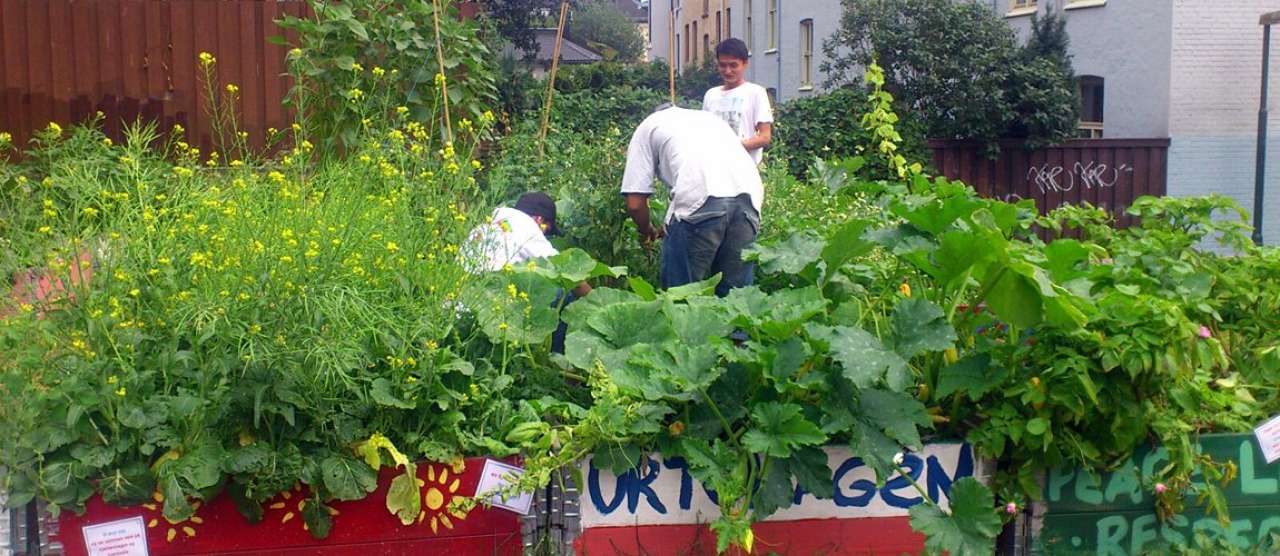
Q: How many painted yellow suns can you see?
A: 3